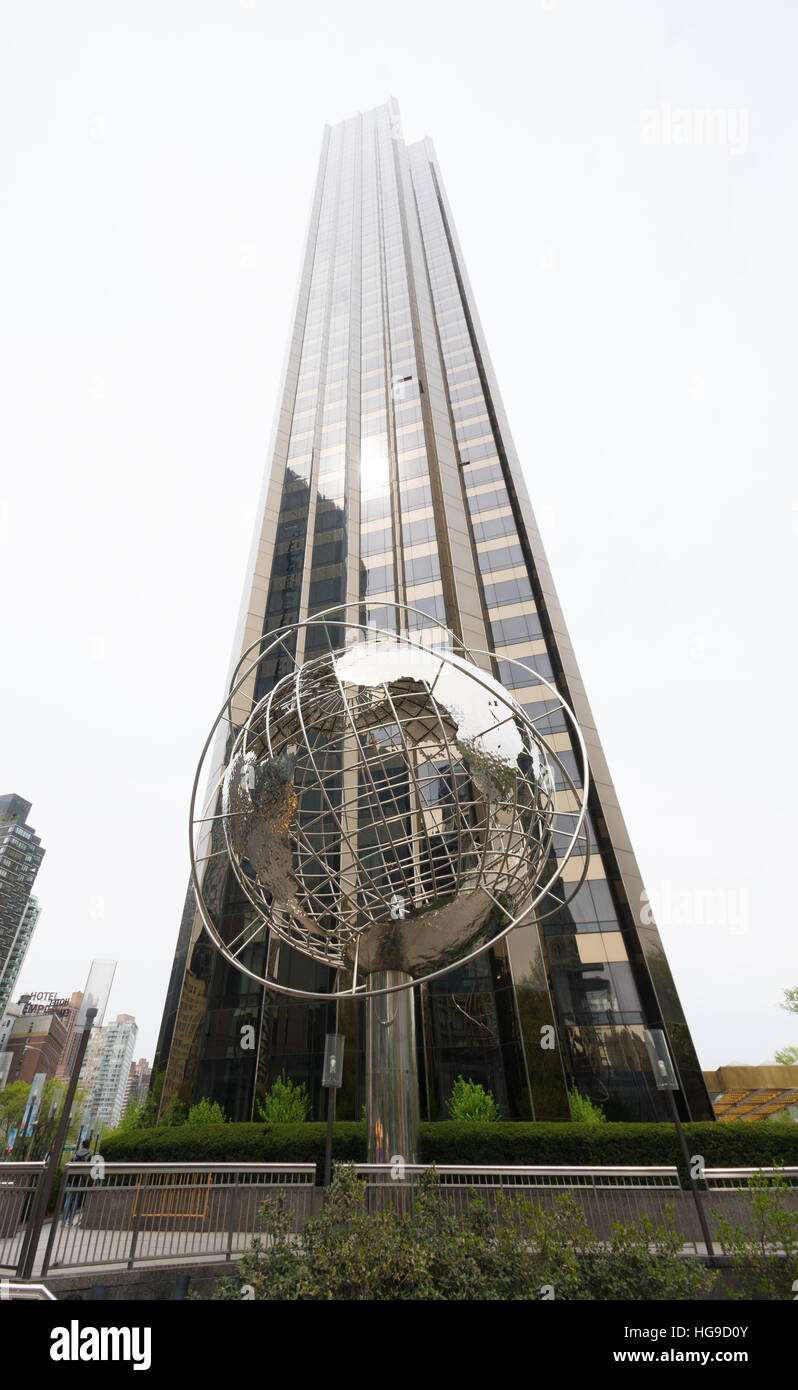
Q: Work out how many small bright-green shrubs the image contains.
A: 4